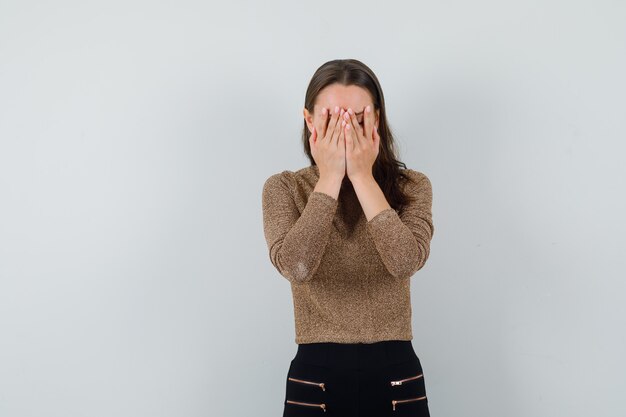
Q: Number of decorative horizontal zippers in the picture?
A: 4